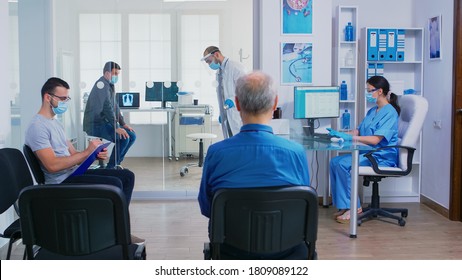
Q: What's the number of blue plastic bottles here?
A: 3